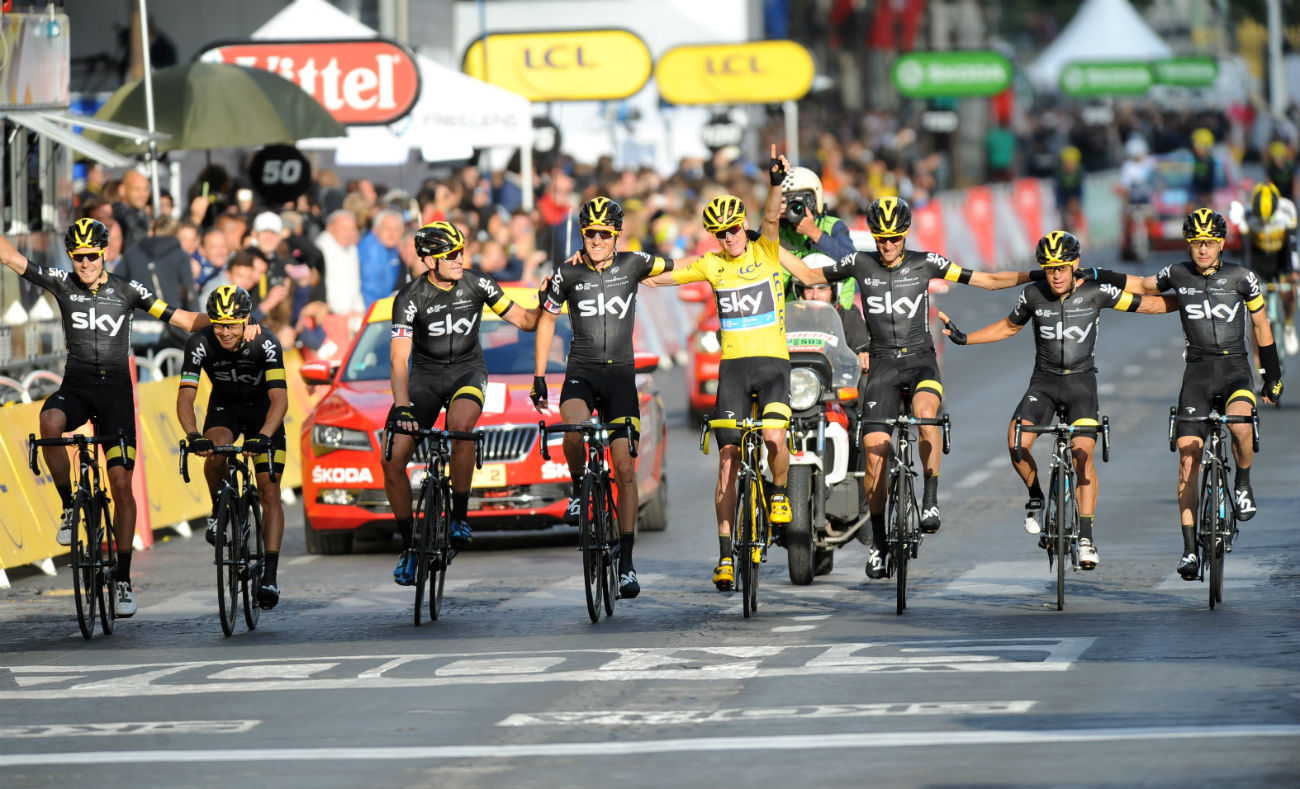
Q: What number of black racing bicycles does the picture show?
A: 7